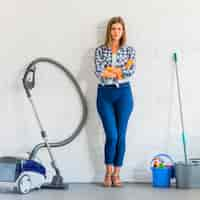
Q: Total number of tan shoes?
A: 2